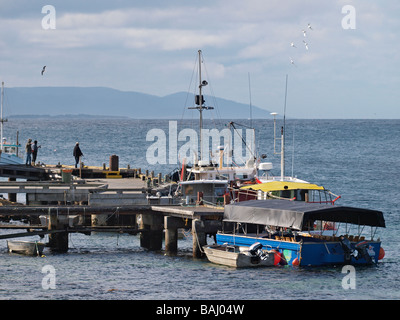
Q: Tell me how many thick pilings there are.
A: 4